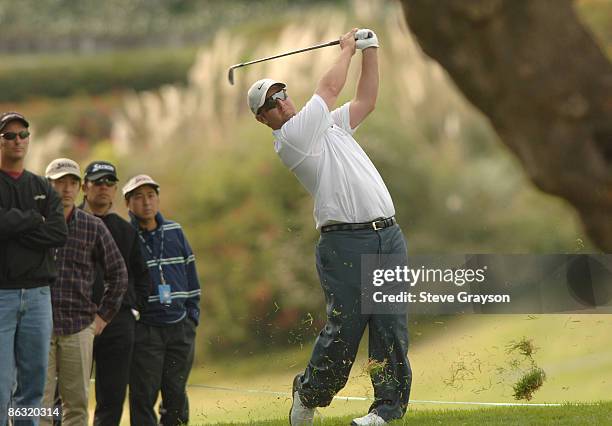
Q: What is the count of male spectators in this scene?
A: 4